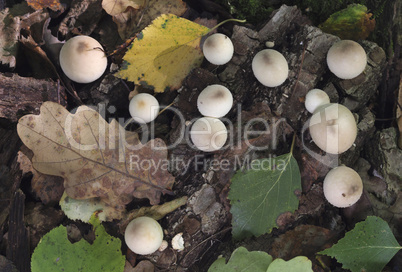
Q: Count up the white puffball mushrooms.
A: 11